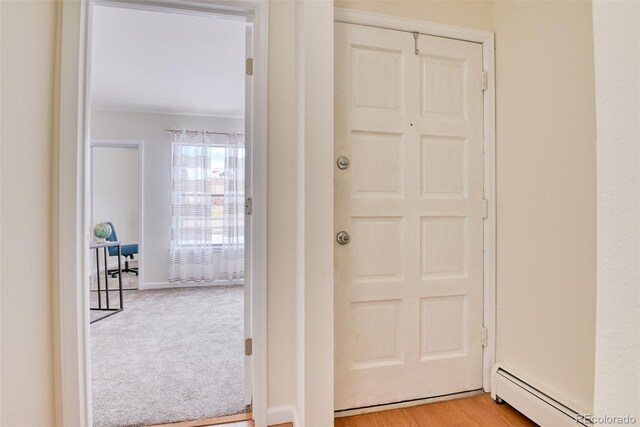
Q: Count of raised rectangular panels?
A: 8